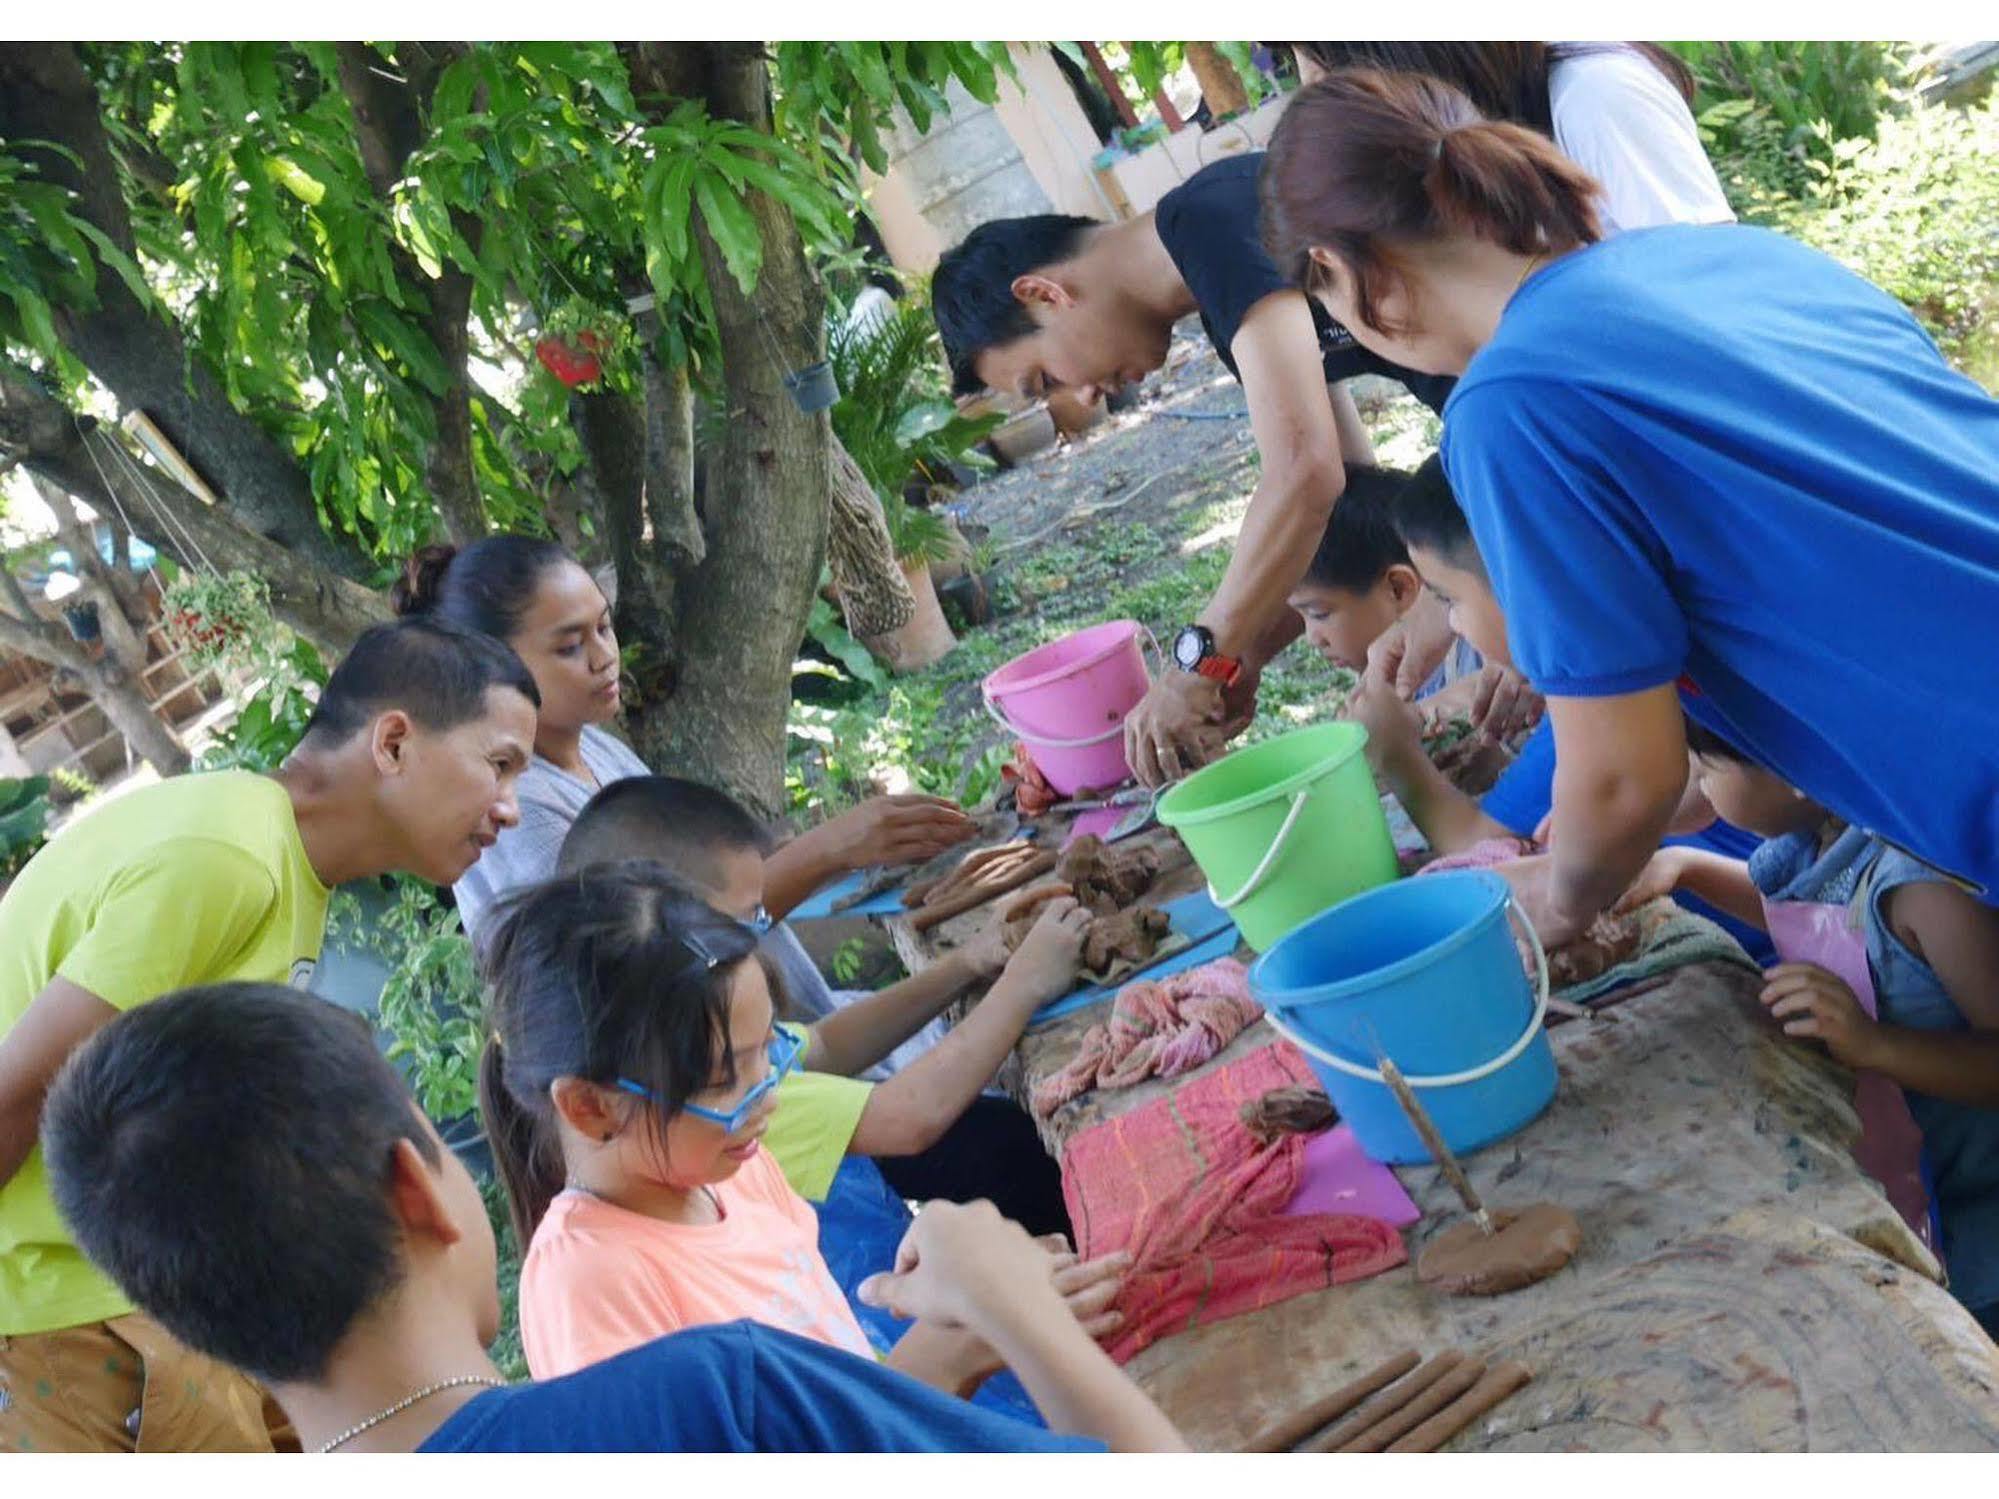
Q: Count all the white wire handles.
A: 3